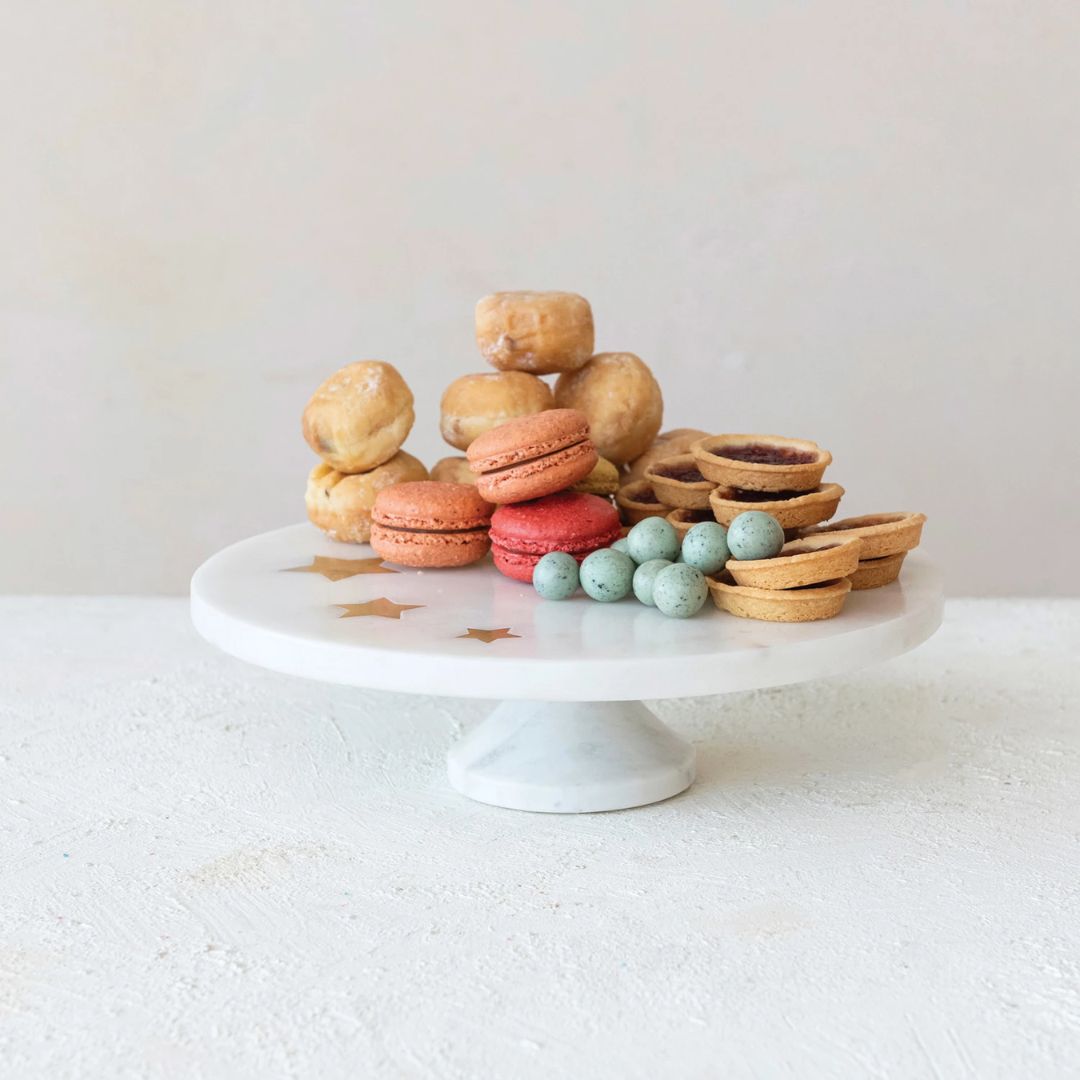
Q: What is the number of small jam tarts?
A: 9